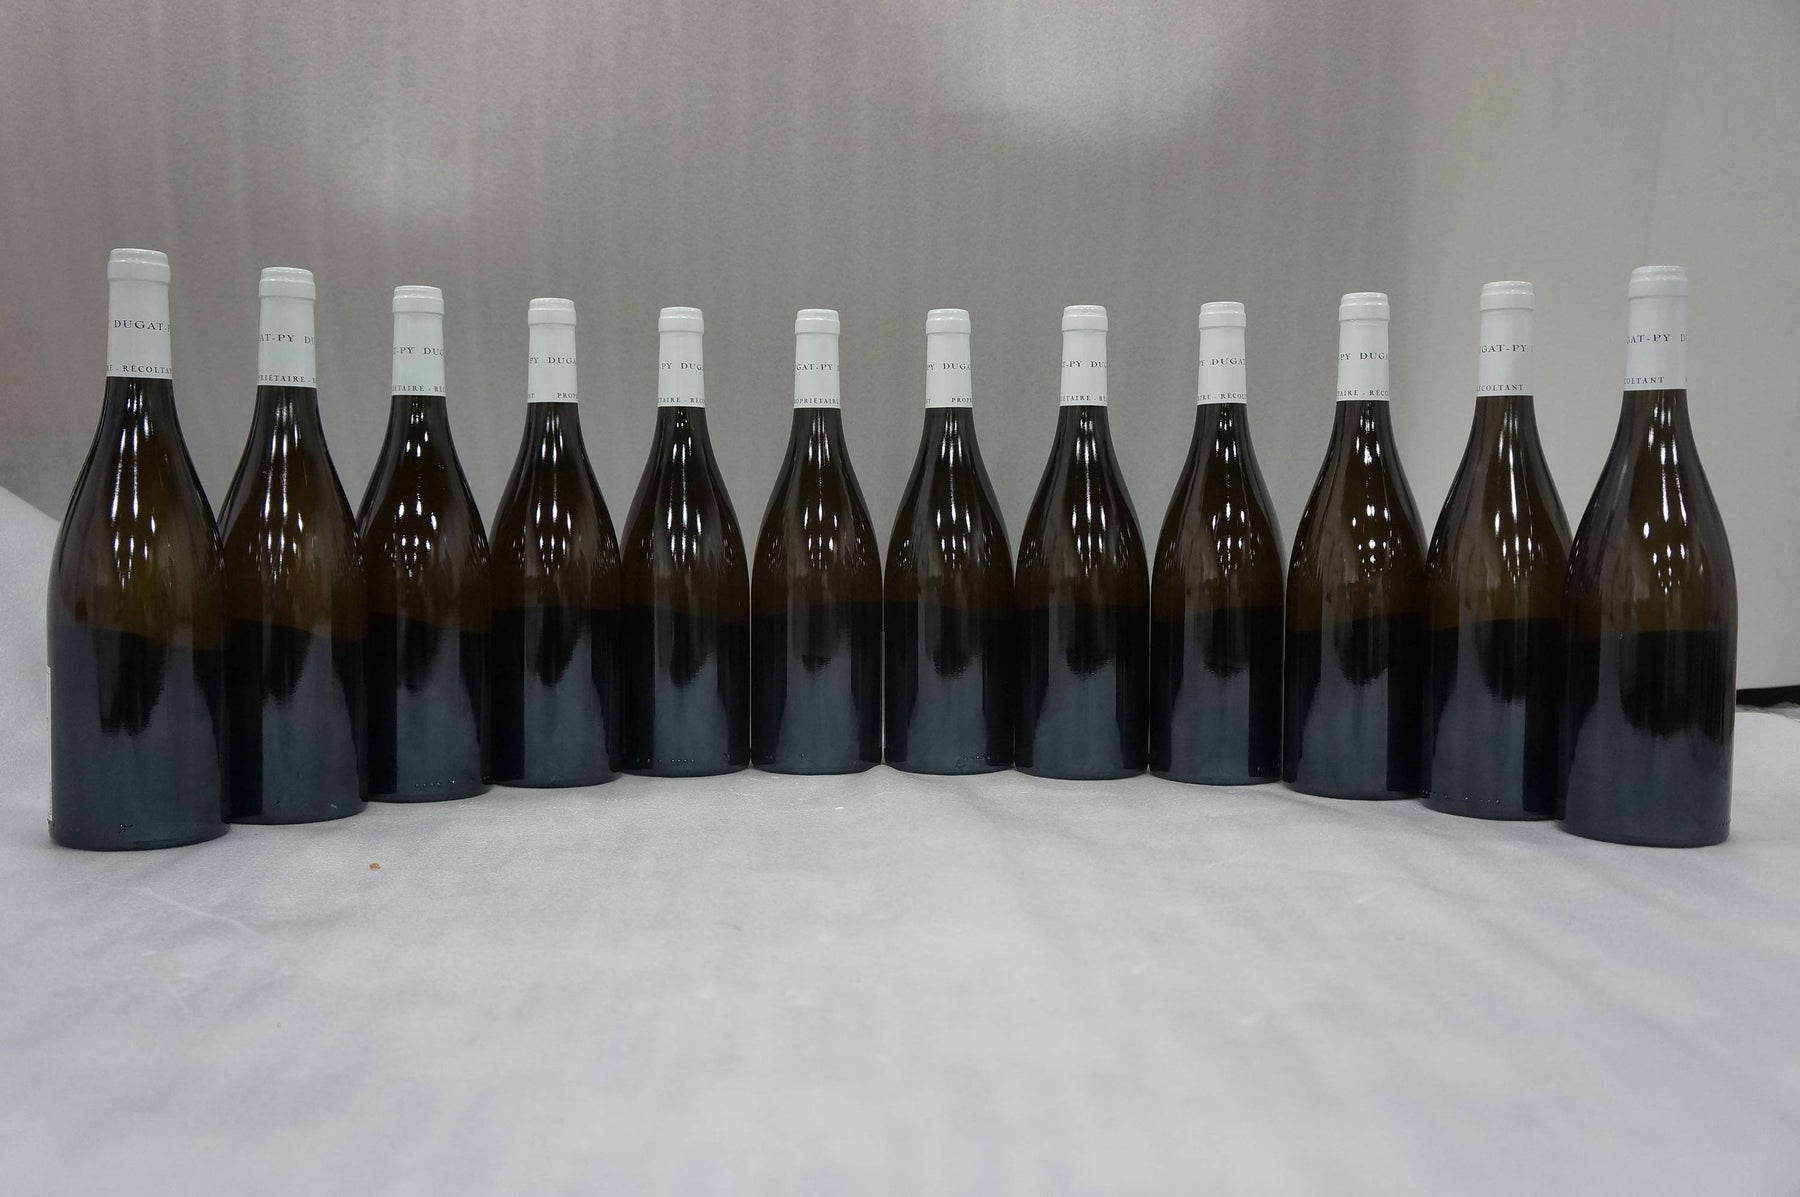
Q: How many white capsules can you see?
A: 12